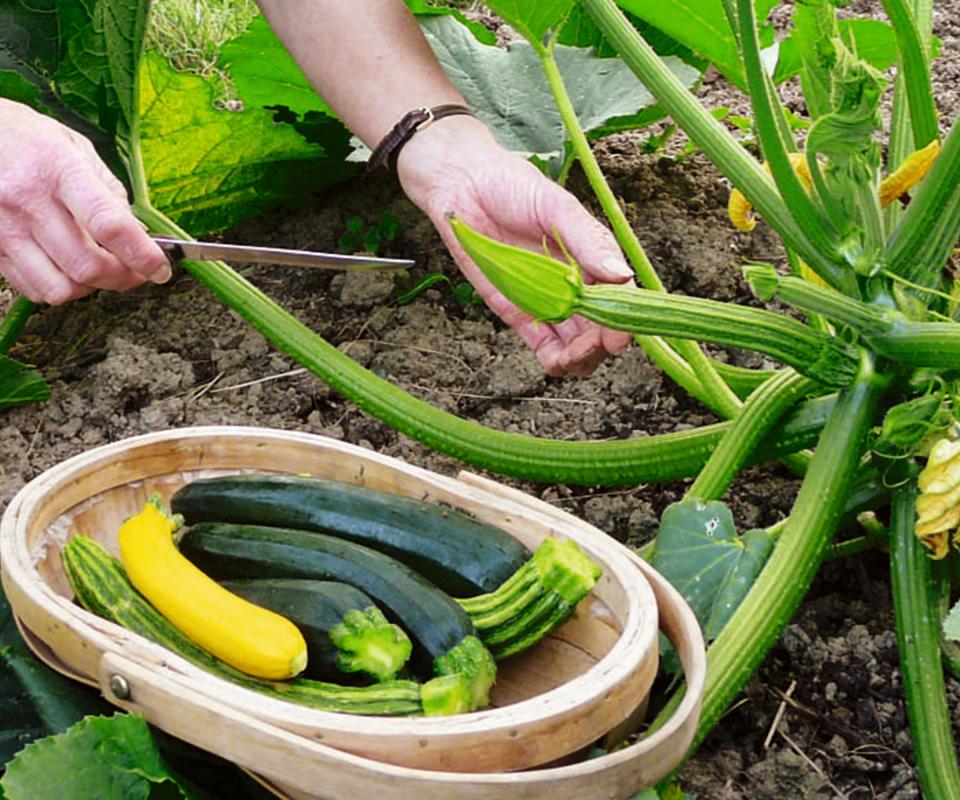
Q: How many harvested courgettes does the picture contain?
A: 6